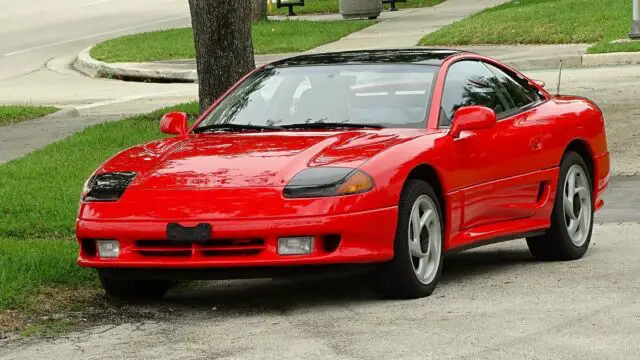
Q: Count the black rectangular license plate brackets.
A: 1